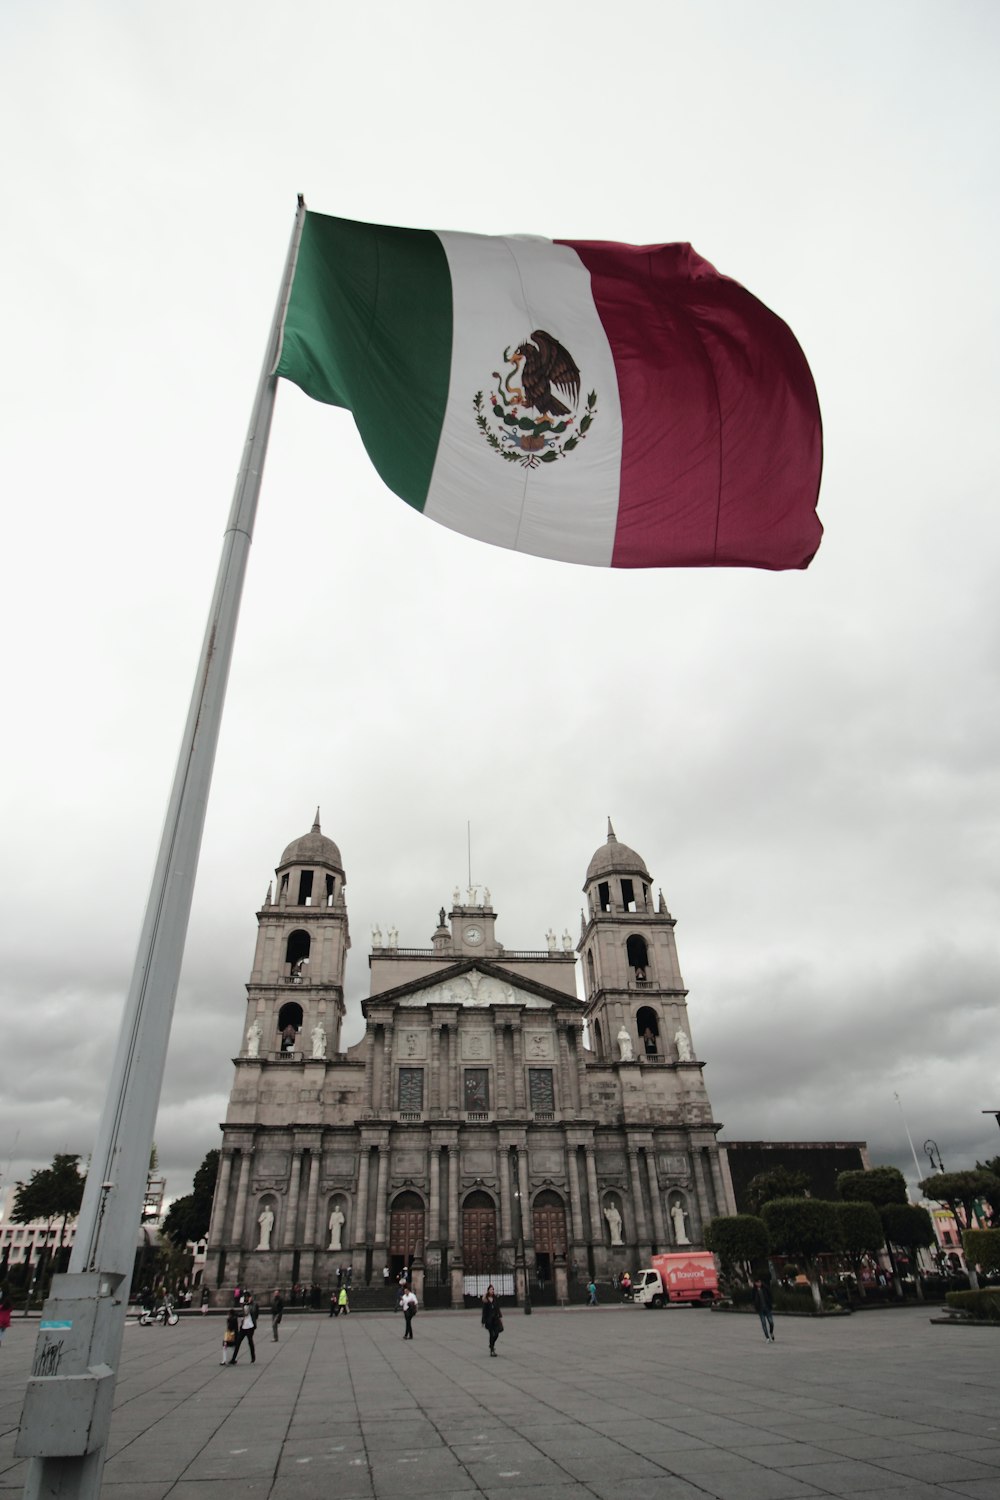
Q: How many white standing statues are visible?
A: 15